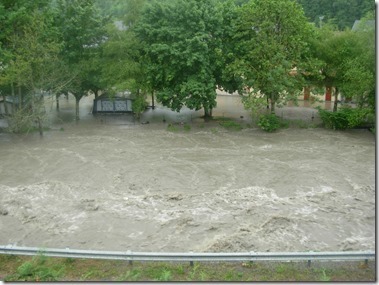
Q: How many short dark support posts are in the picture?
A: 5